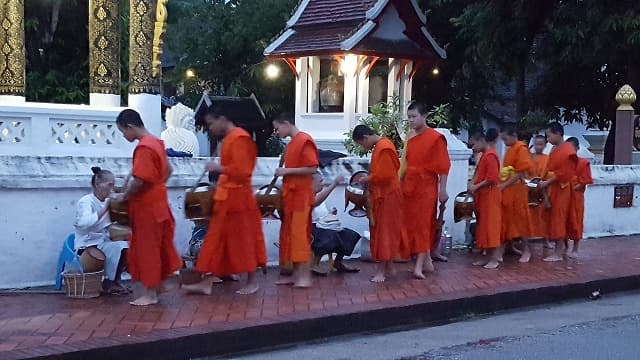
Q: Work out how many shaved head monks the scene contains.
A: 11